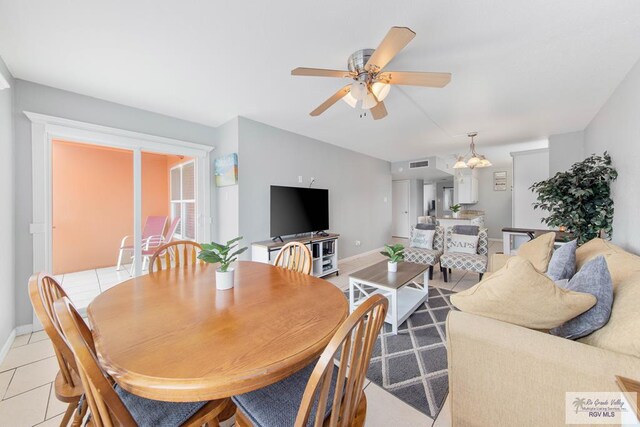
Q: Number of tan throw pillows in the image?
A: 2